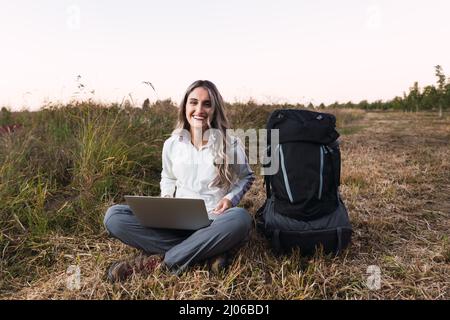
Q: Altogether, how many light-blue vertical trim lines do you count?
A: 2